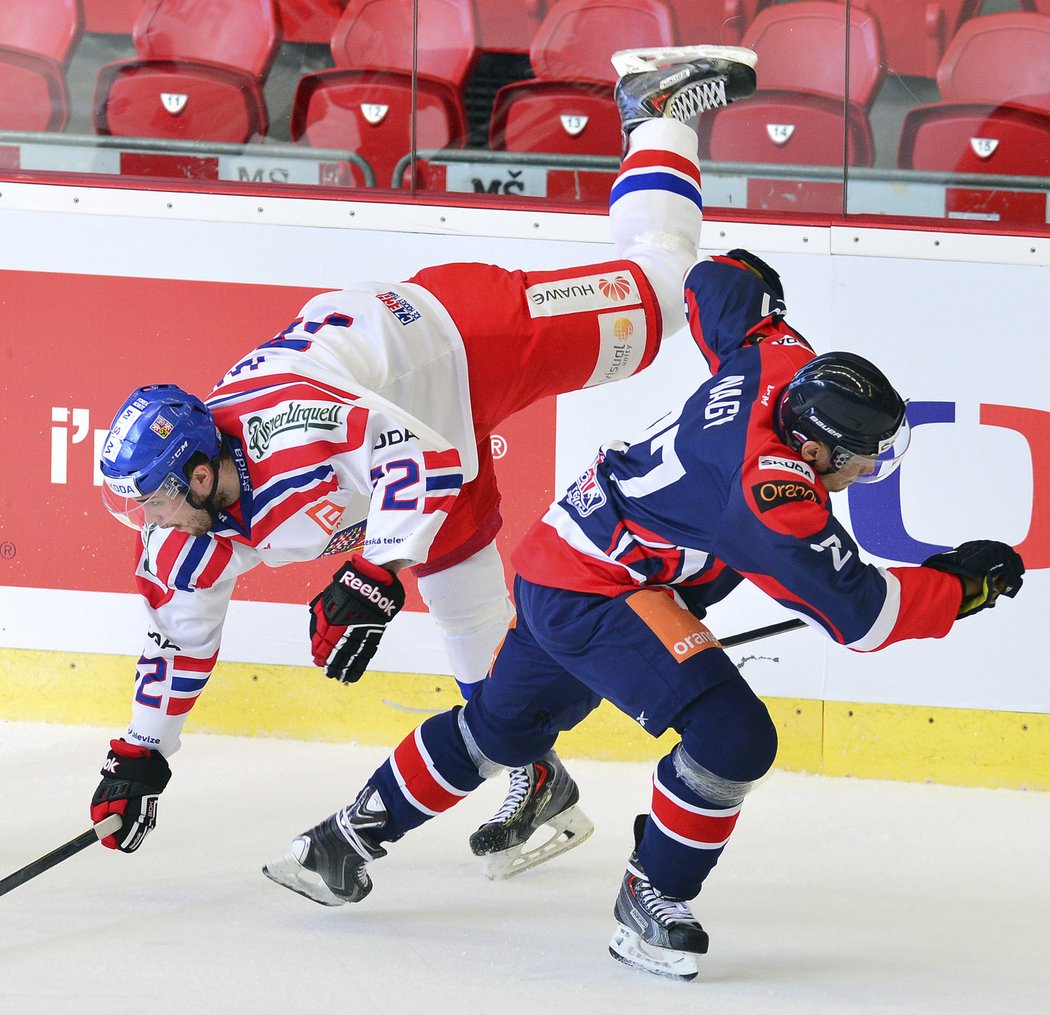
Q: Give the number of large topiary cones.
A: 0